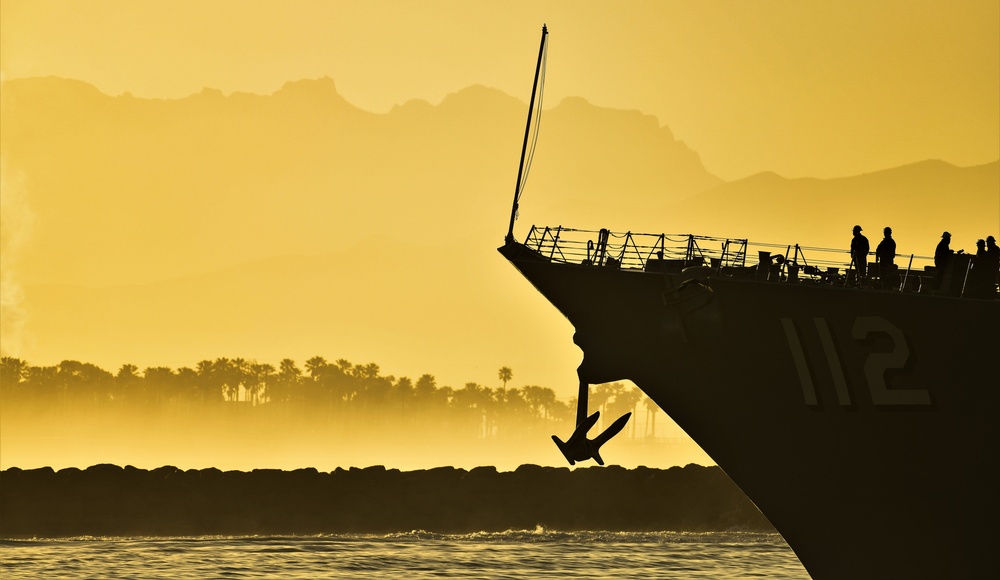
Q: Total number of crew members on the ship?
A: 5